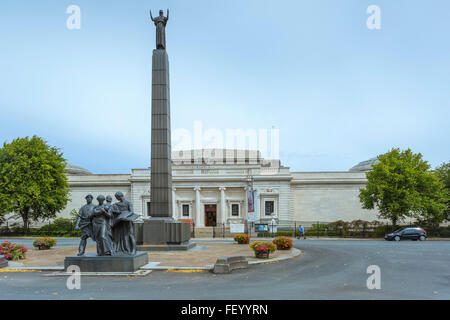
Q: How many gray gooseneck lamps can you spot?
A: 0